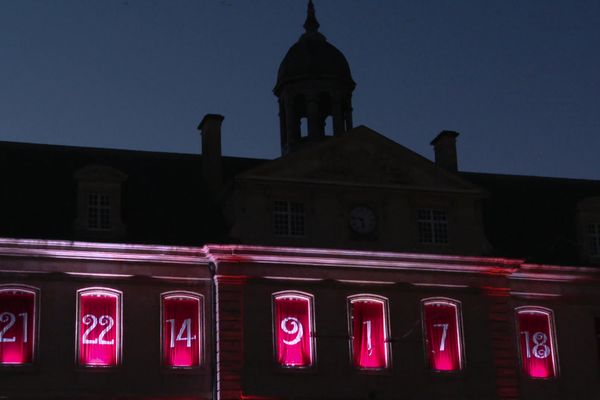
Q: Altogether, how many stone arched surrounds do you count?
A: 7